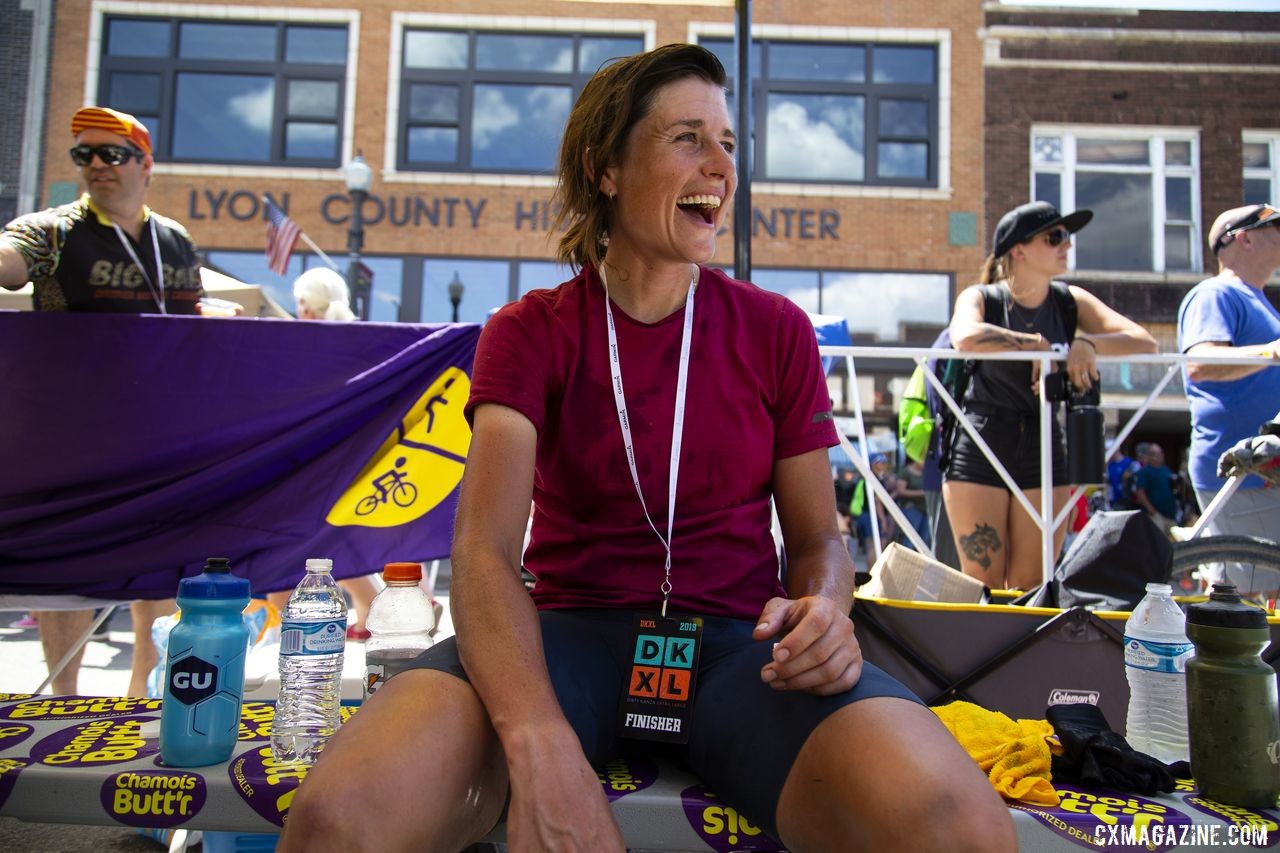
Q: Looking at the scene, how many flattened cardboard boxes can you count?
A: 1